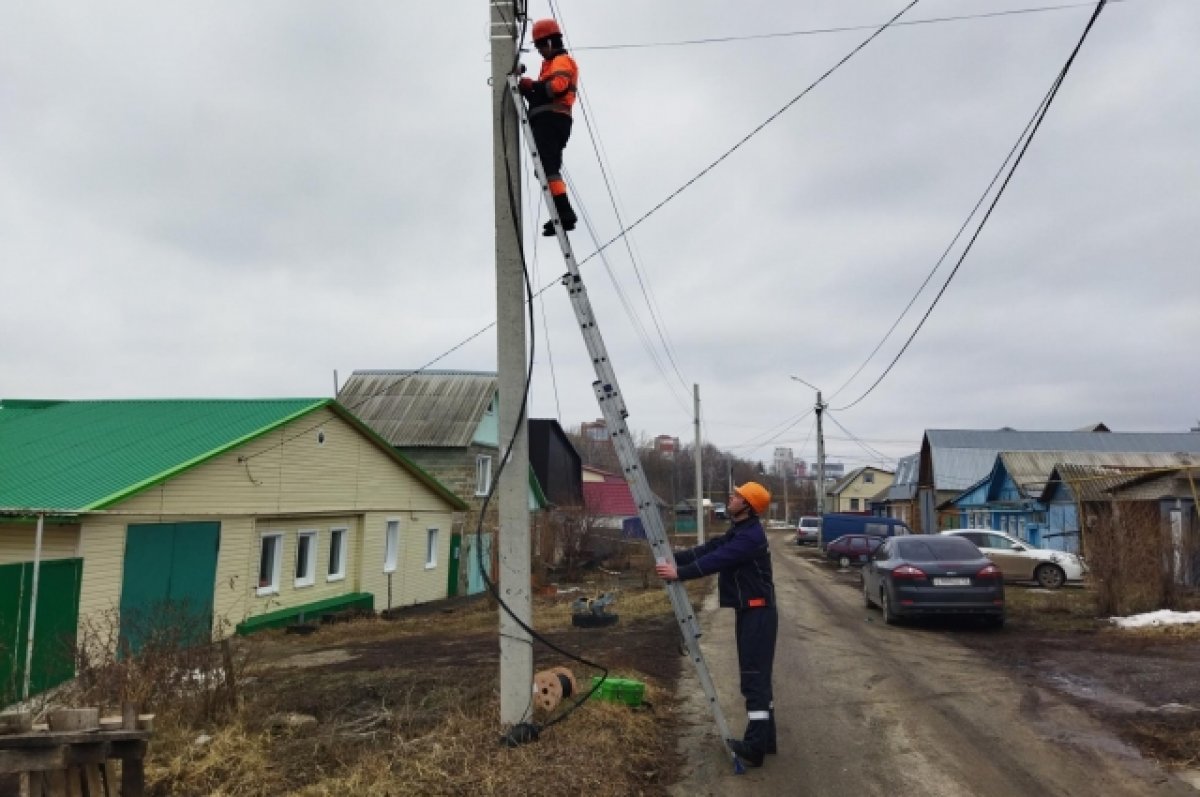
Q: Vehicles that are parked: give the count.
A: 5